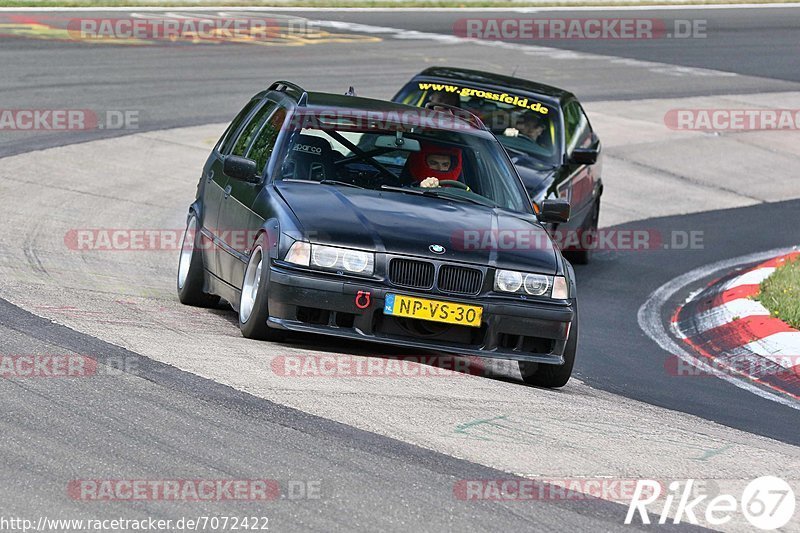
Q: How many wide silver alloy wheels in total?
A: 2